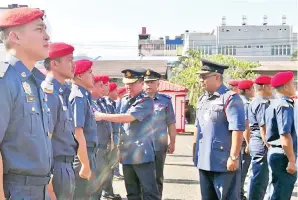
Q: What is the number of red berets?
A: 11